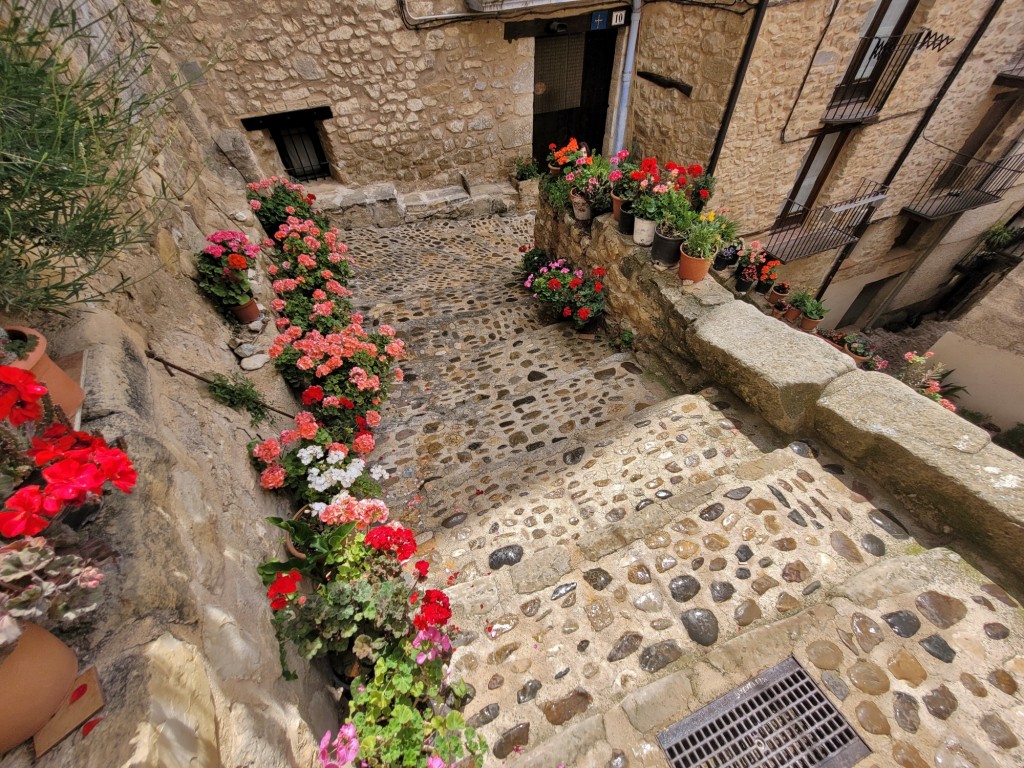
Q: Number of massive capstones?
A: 2